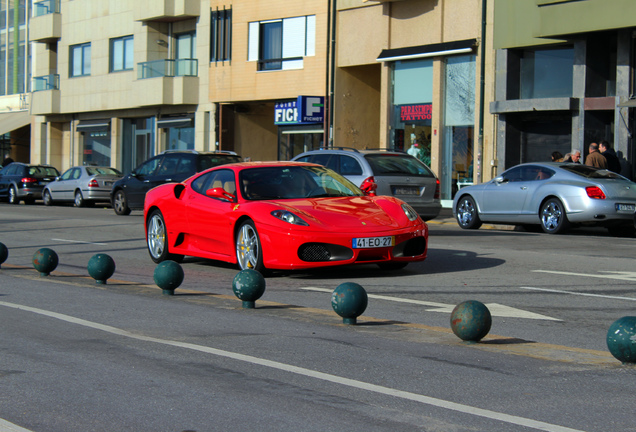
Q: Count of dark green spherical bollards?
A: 8